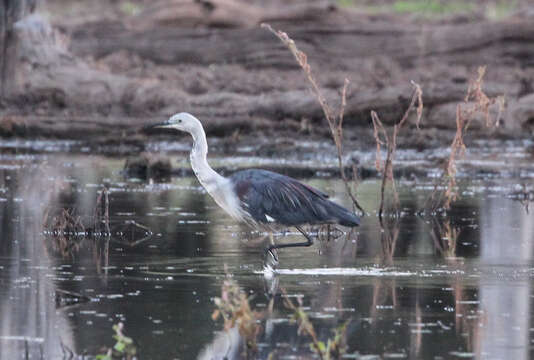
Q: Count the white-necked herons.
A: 1